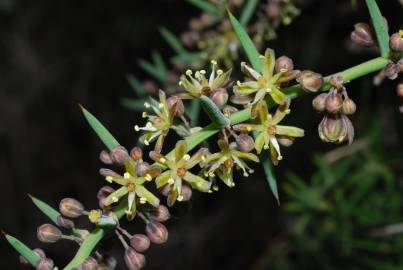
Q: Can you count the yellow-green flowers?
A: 7